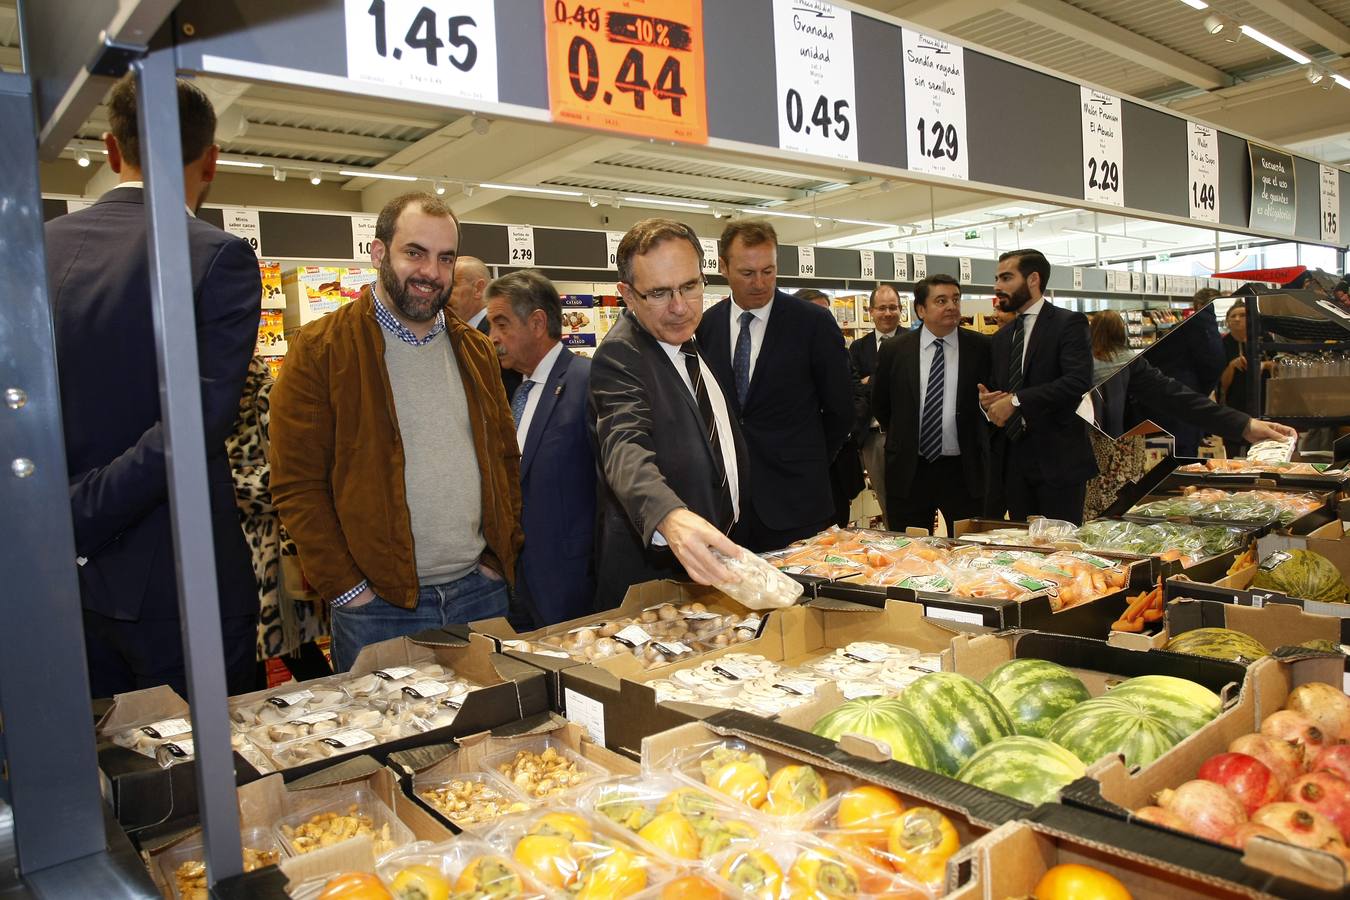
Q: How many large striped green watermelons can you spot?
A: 6